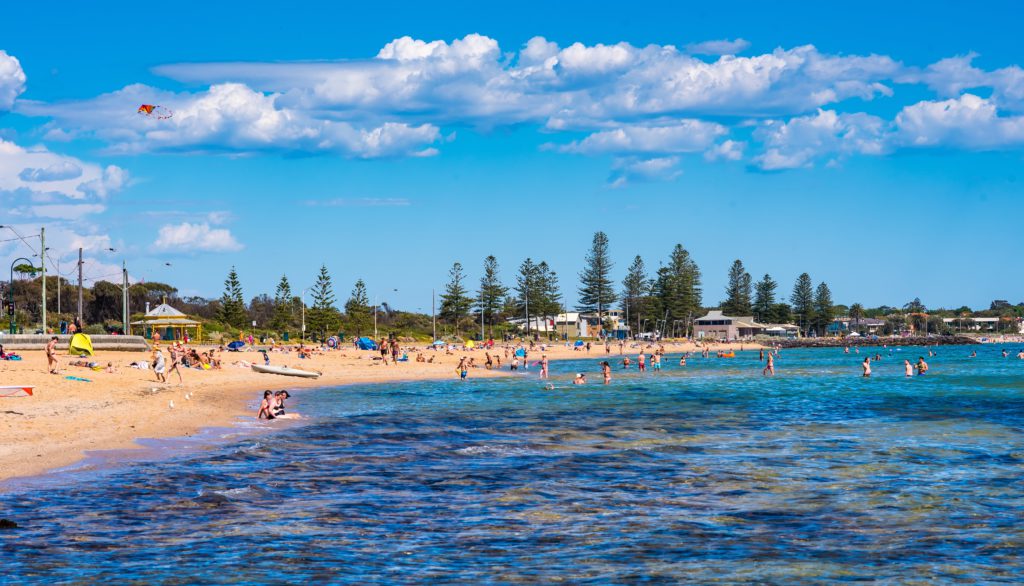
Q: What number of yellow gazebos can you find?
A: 1